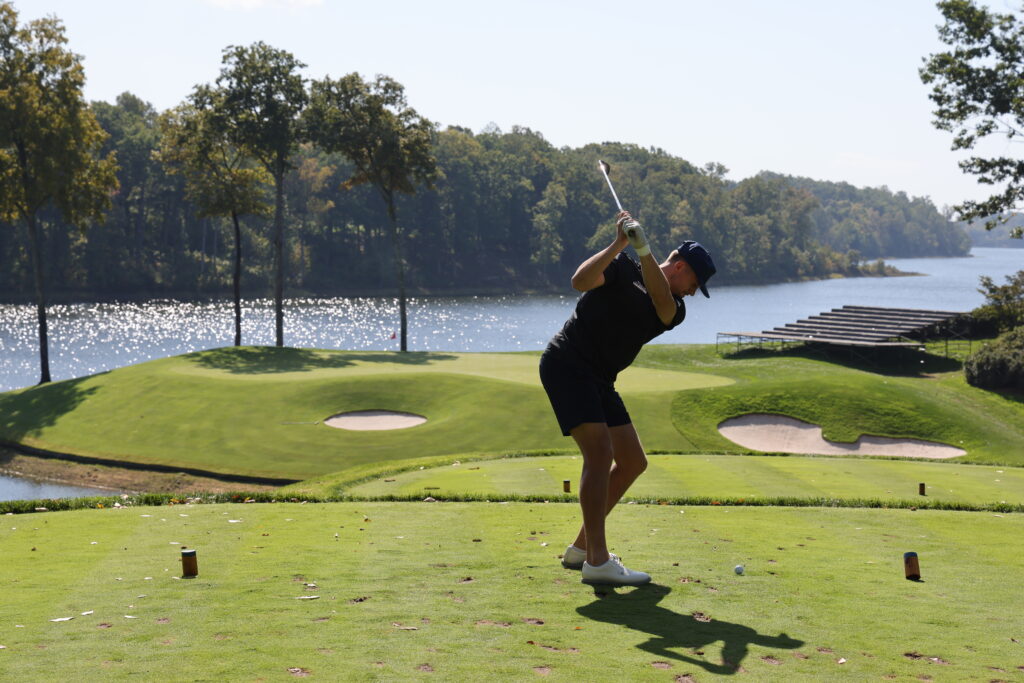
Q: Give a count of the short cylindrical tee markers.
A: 4